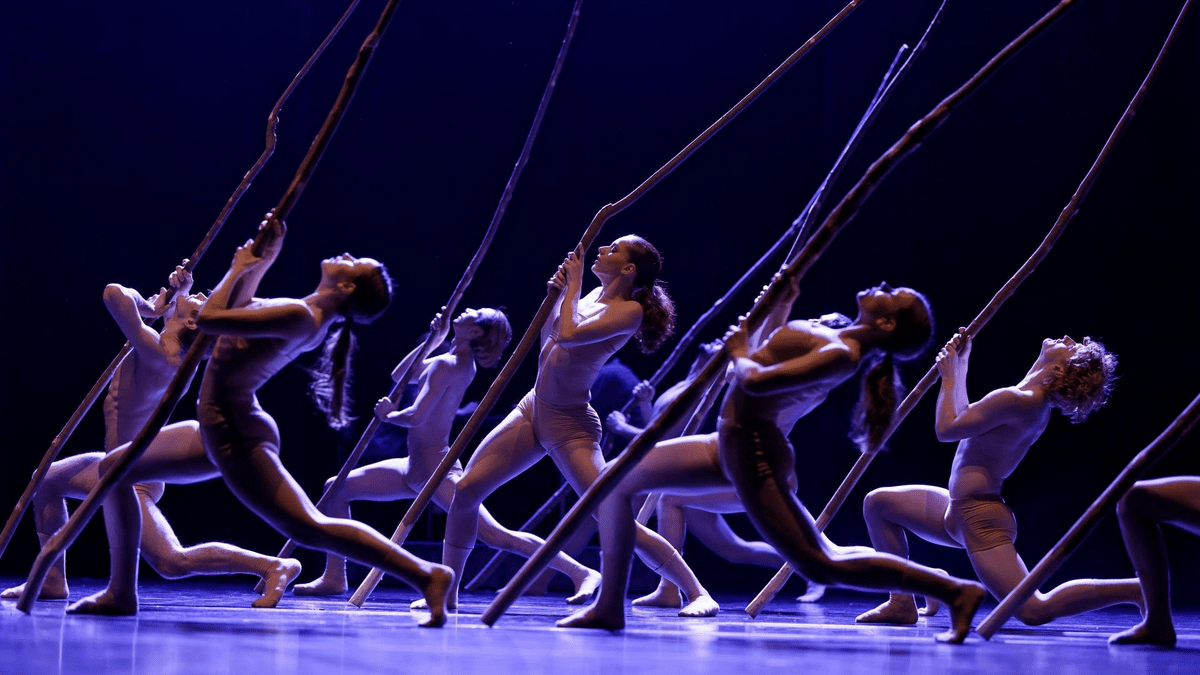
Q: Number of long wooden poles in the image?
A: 9